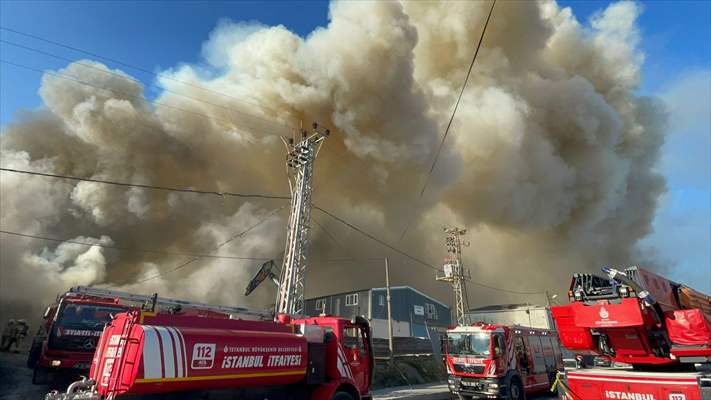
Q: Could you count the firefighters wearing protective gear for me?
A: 2